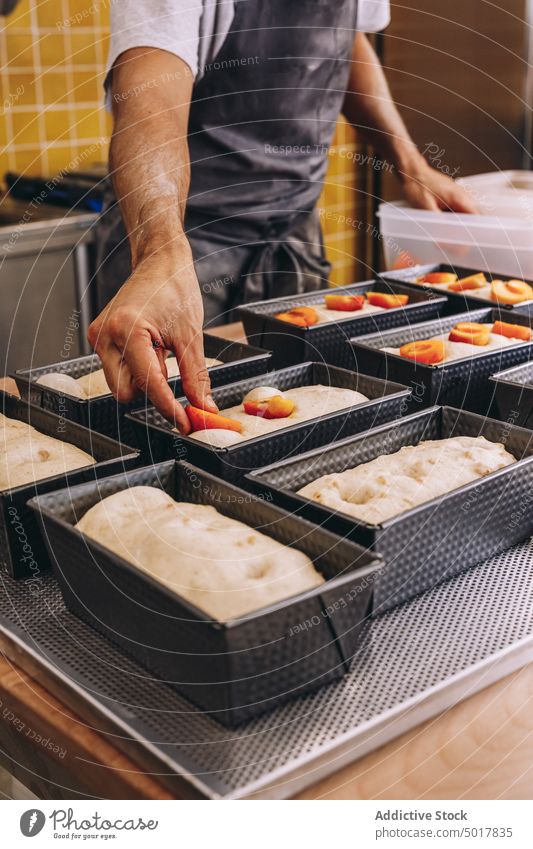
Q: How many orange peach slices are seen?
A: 11